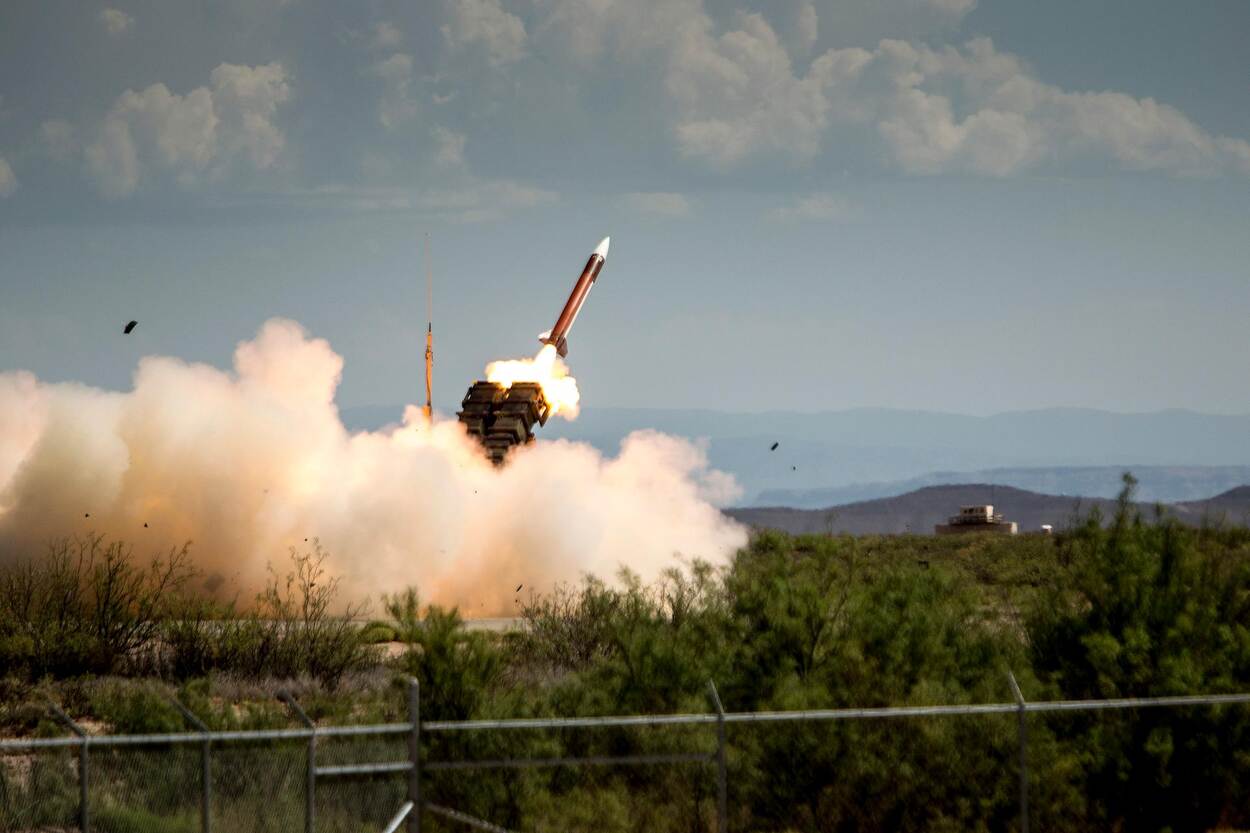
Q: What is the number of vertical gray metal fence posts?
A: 6